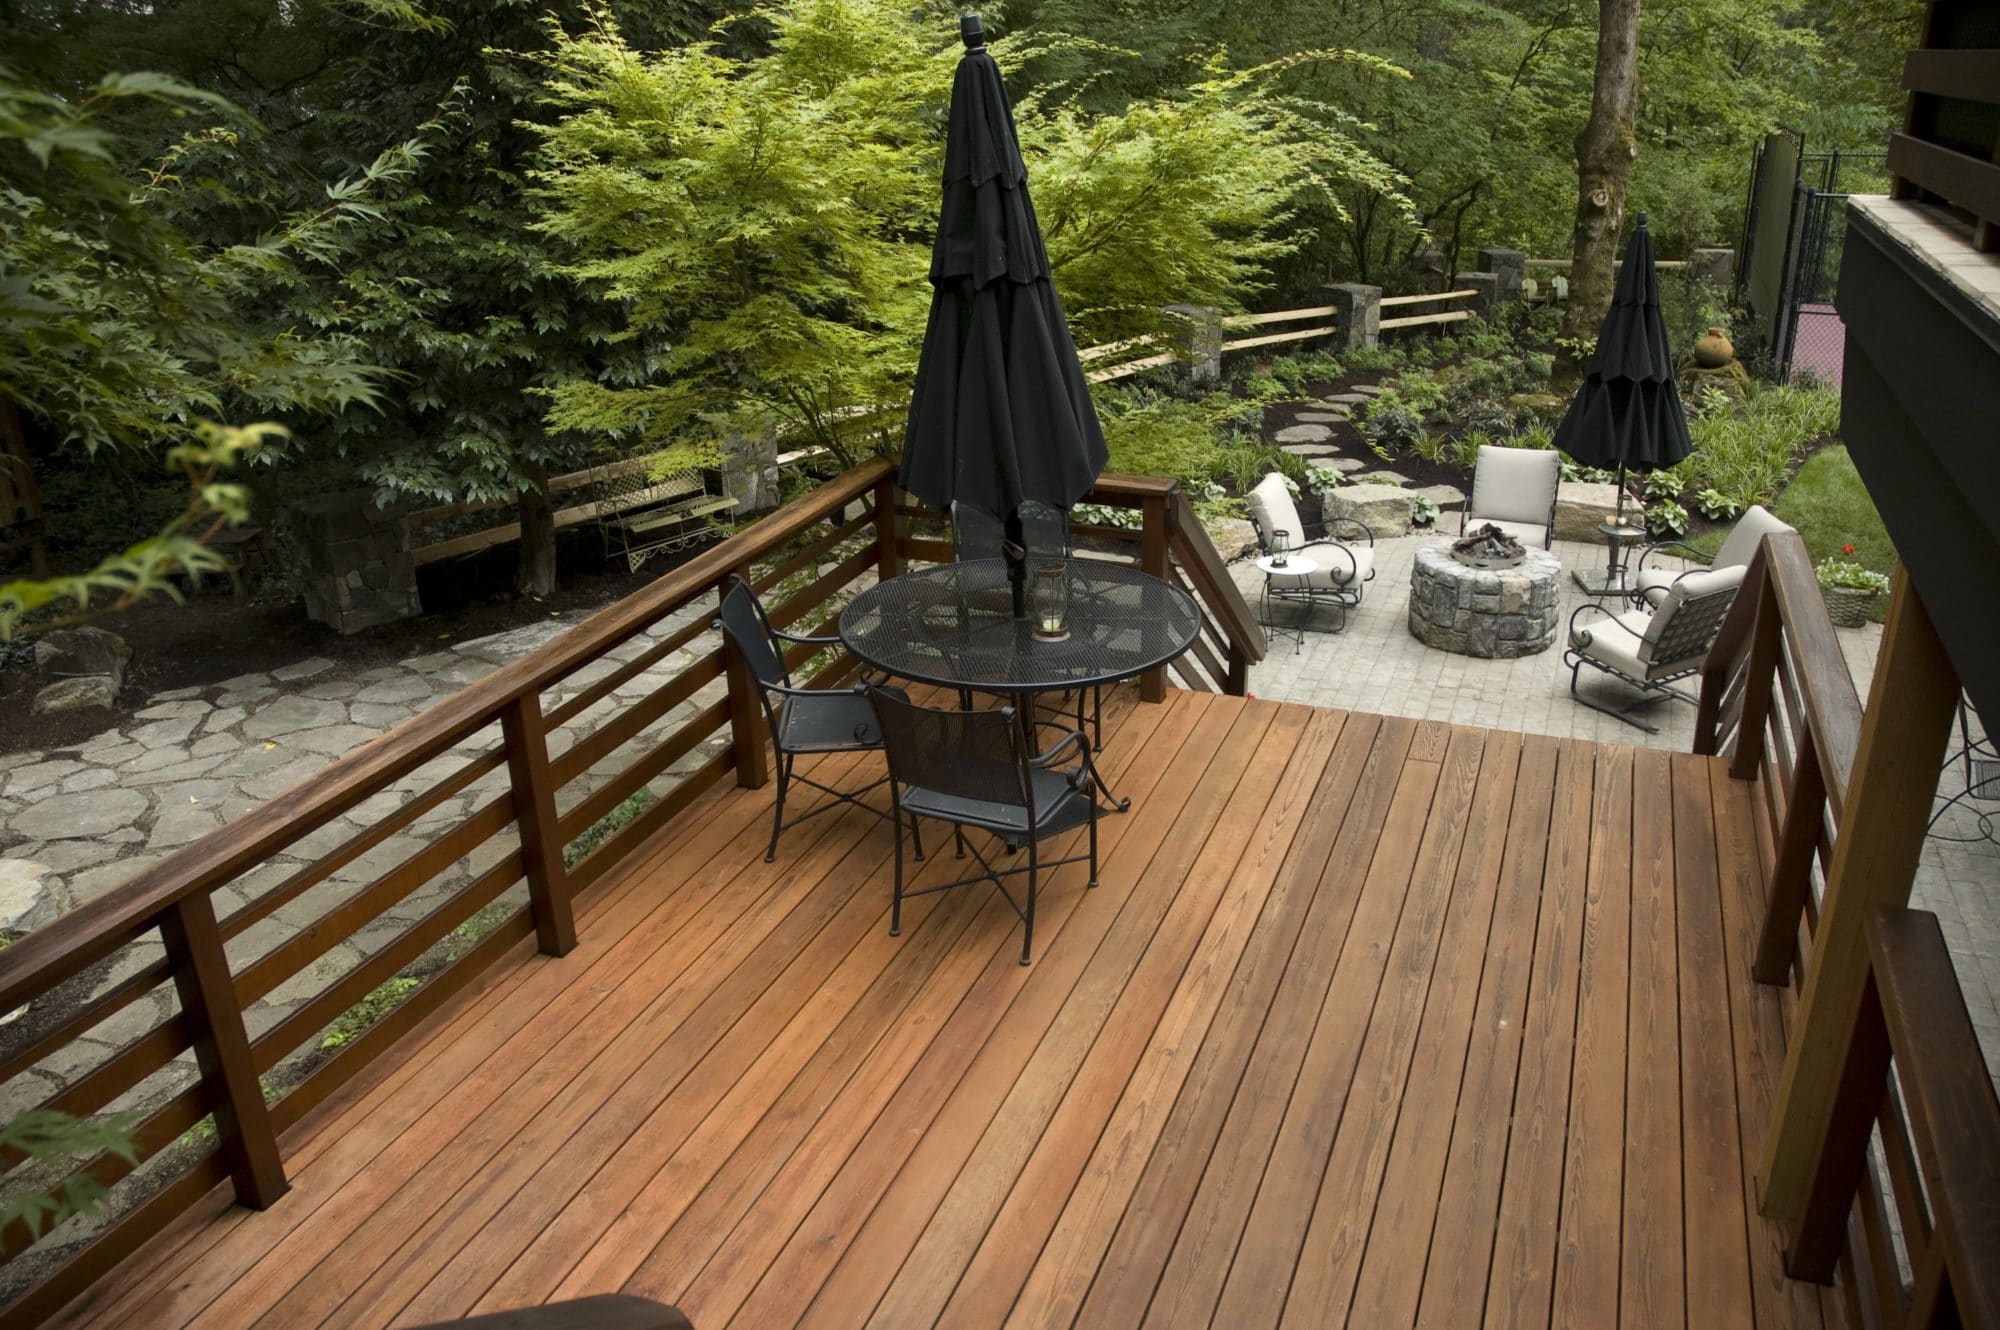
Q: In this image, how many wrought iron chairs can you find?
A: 7